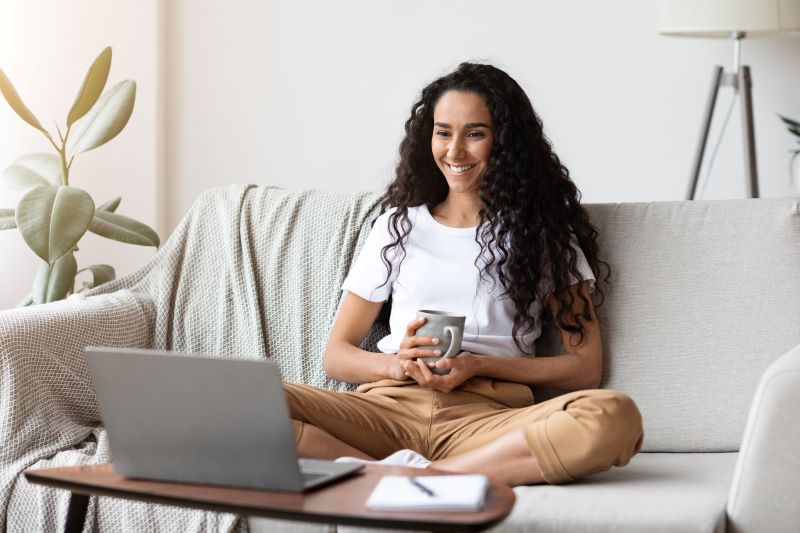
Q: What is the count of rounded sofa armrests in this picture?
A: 2